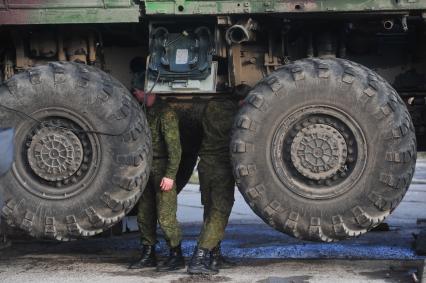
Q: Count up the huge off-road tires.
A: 2